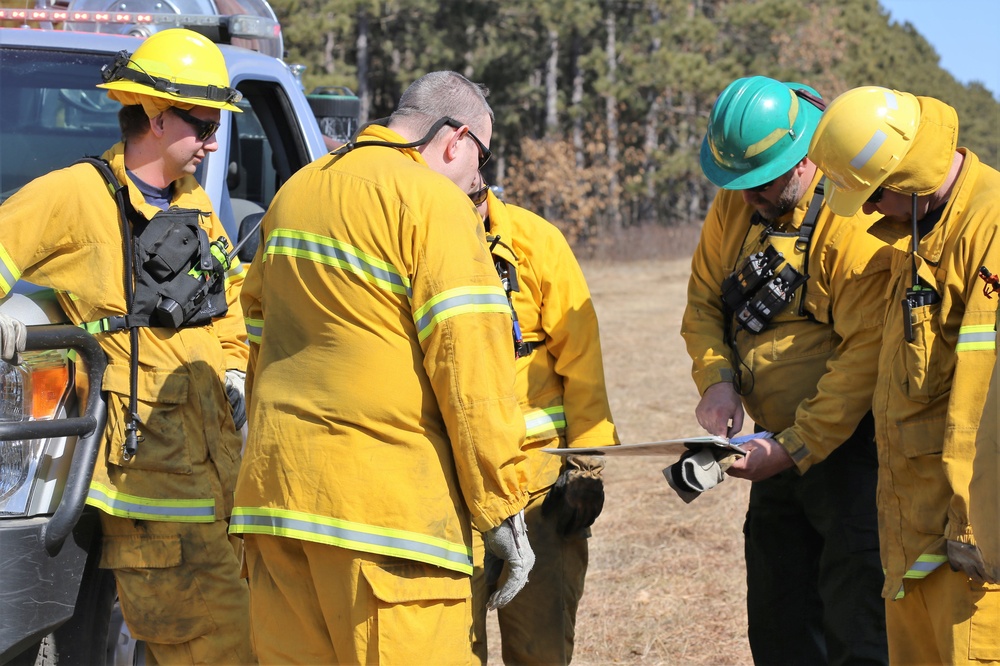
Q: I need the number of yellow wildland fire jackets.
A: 5